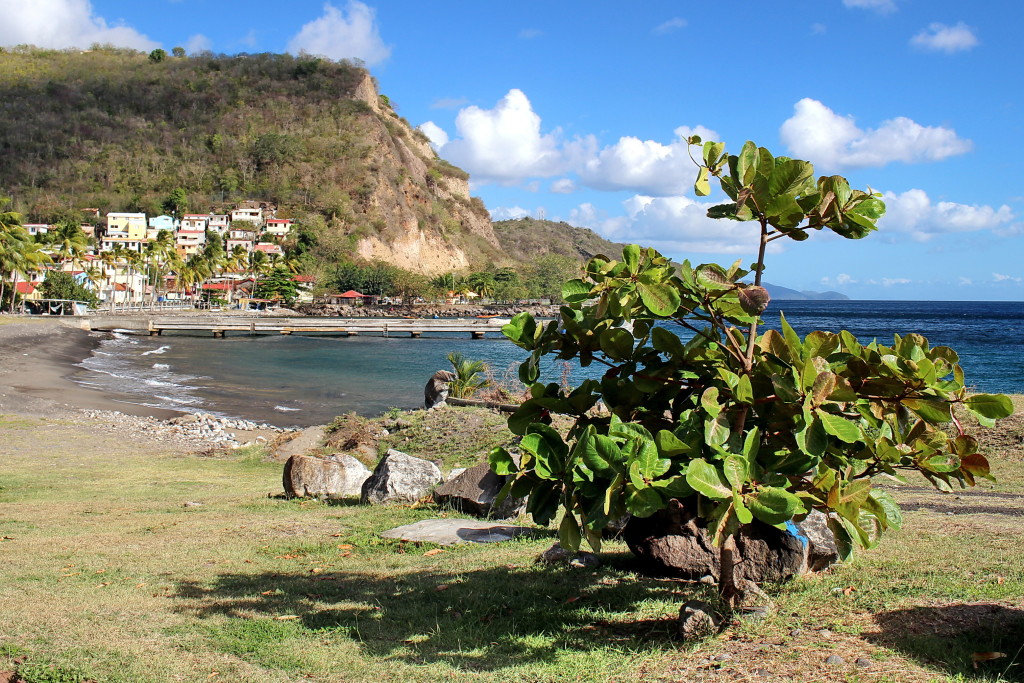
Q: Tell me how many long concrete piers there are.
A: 1